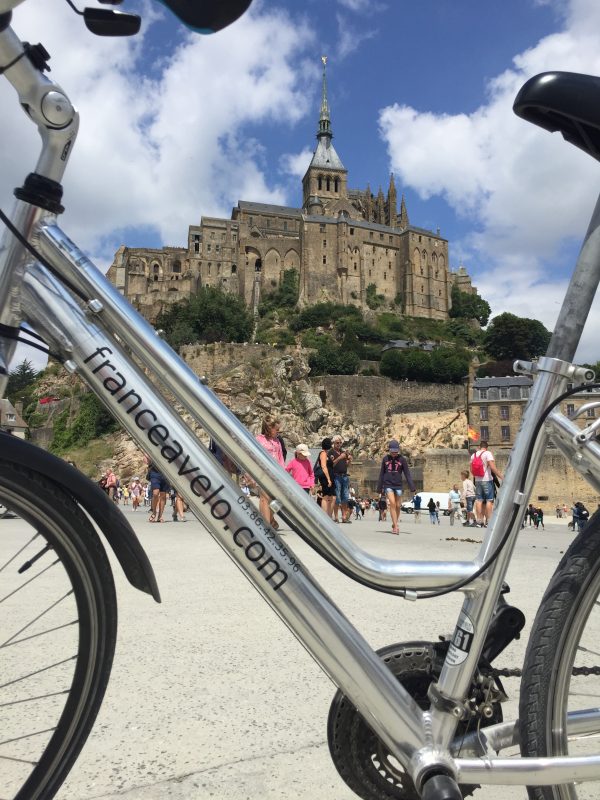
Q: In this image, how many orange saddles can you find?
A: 0